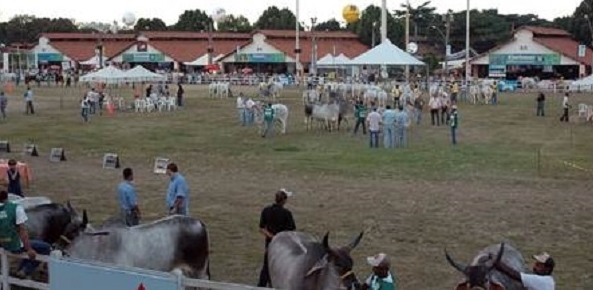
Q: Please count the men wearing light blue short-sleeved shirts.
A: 2